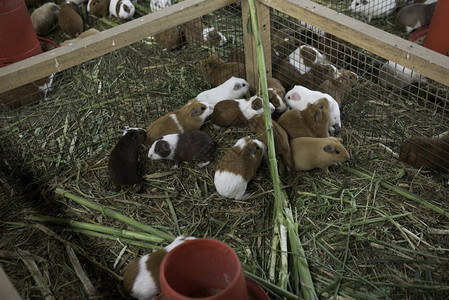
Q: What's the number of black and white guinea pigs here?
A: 2